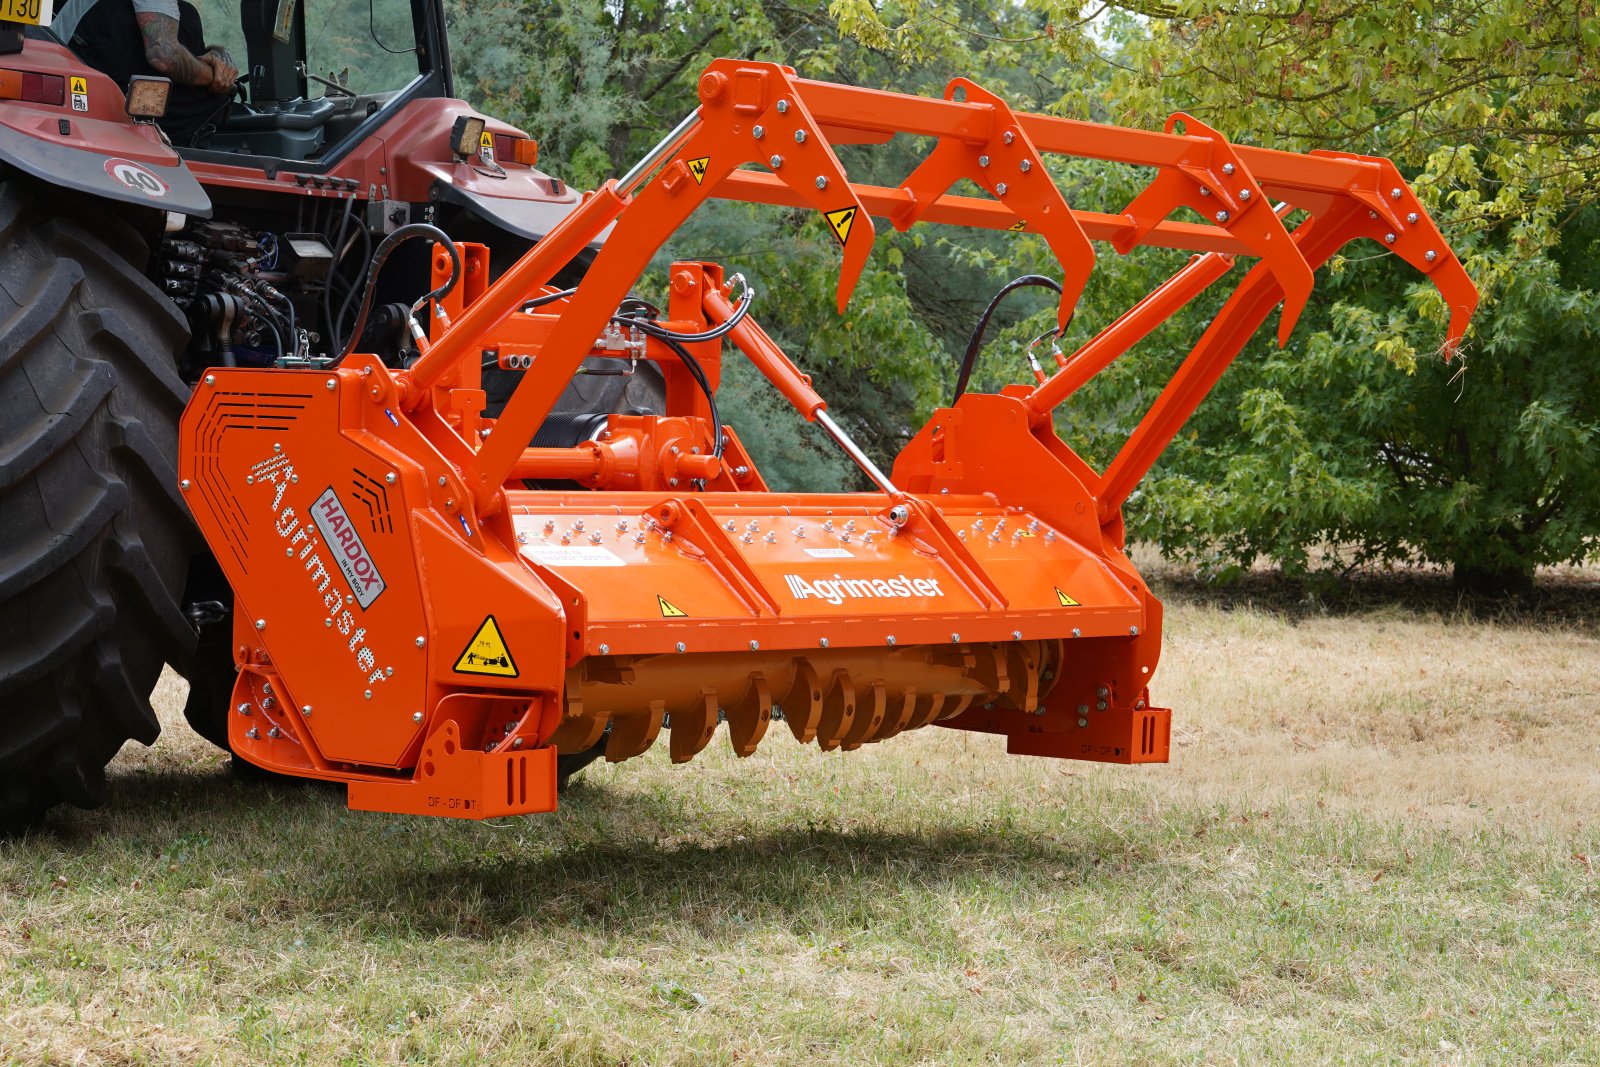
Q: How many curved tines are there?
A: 4